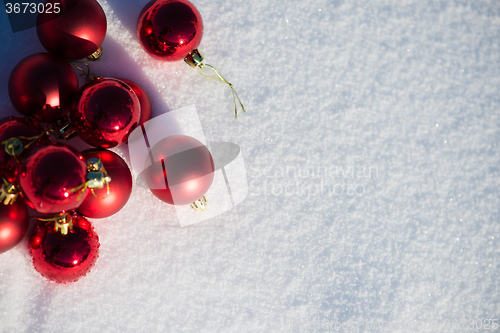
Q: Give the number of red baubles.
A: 11